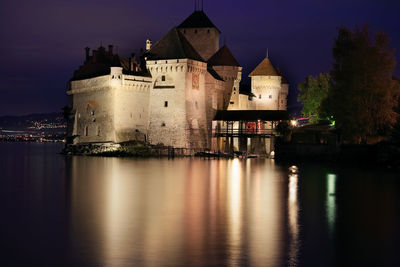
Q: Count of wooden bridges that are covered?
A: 1